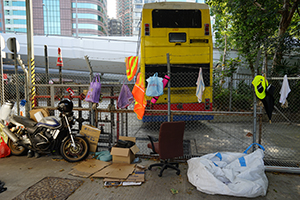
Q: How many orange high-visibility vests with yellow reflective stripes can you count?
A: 2